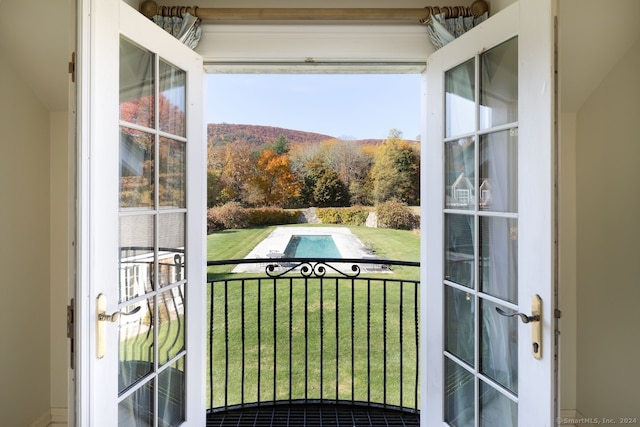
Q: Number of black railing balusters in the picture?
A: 14